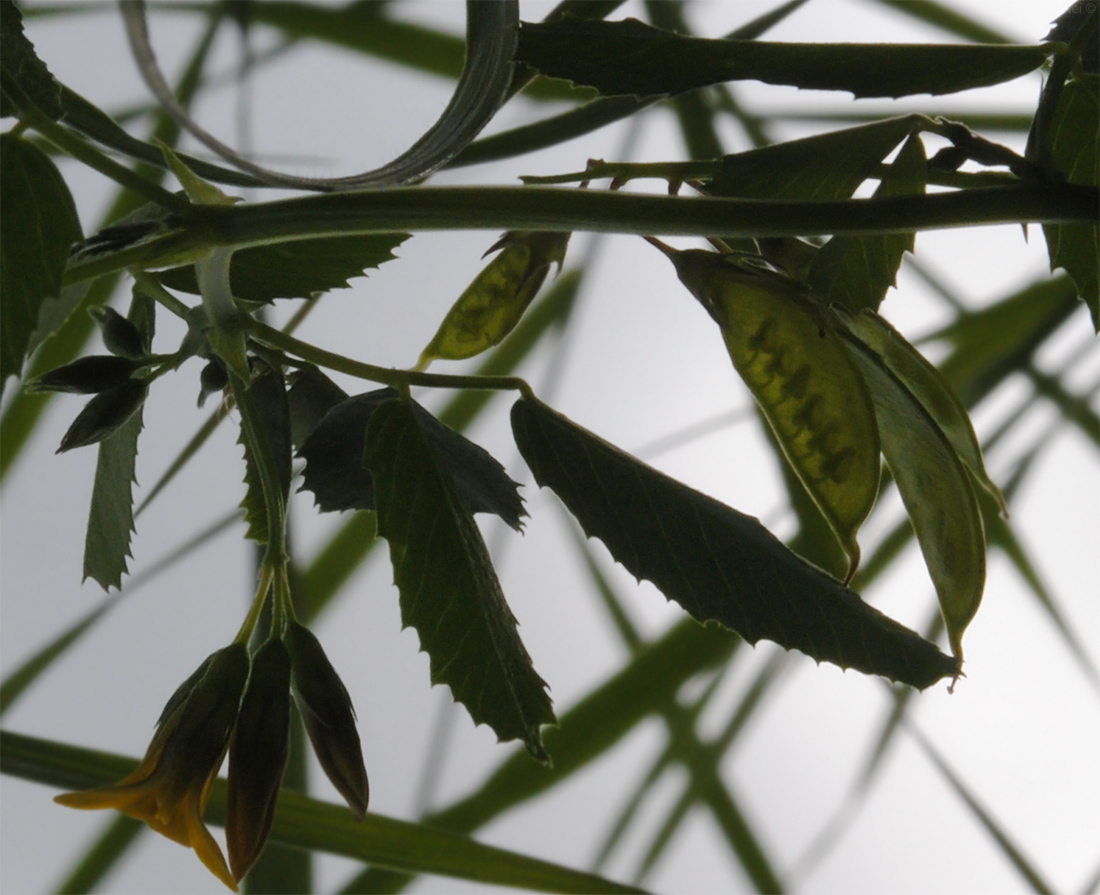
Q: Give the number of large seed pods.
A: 3